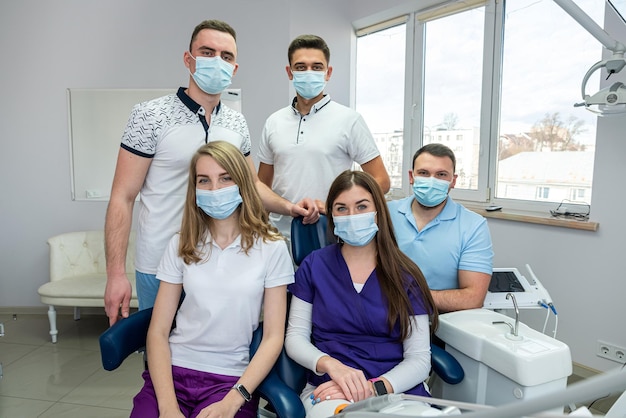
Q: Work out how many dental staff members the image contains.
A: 5